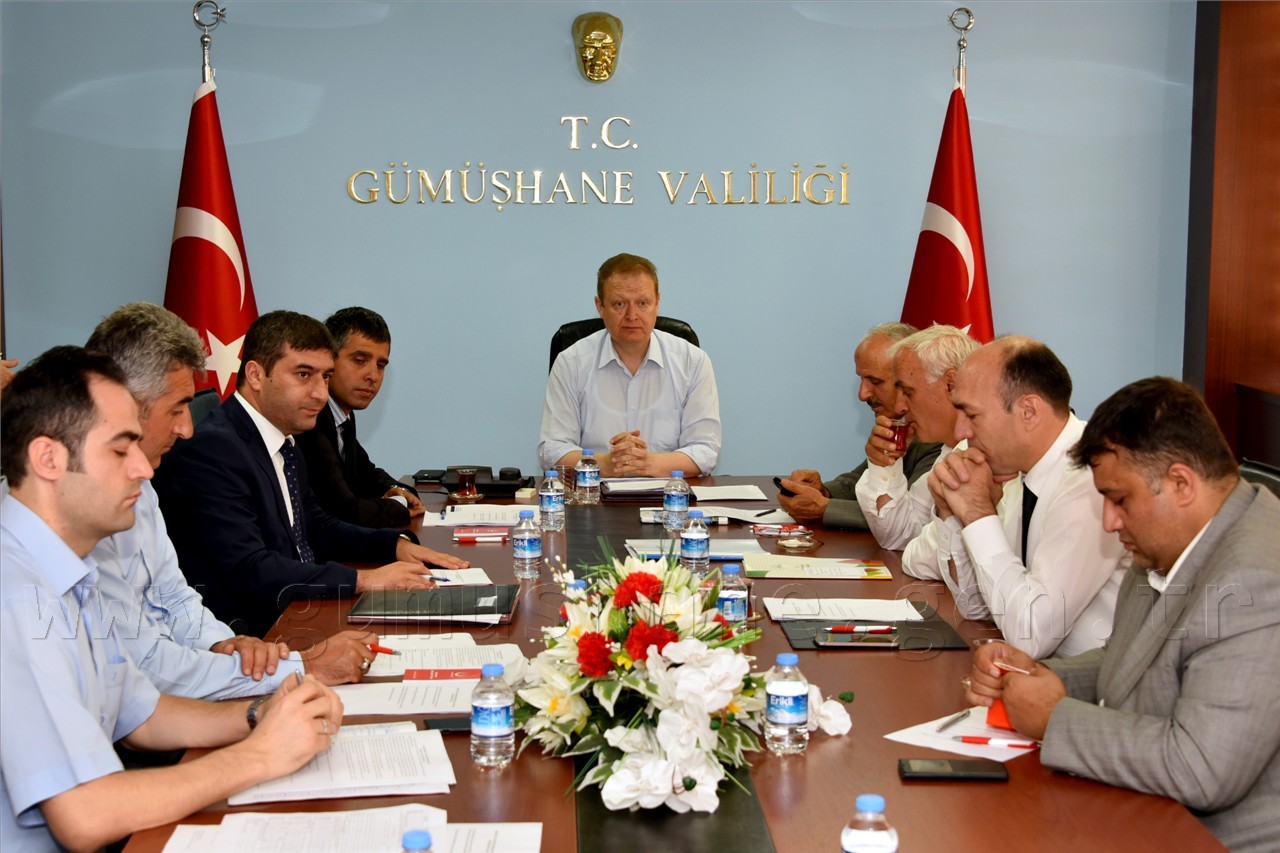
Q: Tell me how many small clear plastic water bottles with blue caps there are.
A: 11